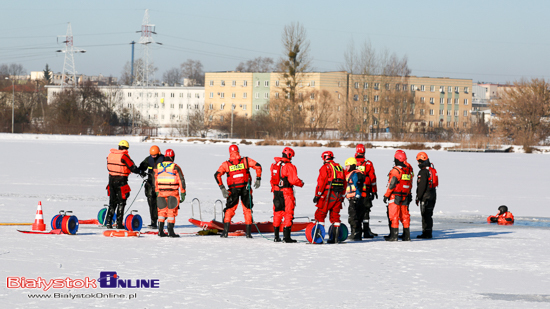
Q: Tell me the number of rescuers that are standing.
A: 10